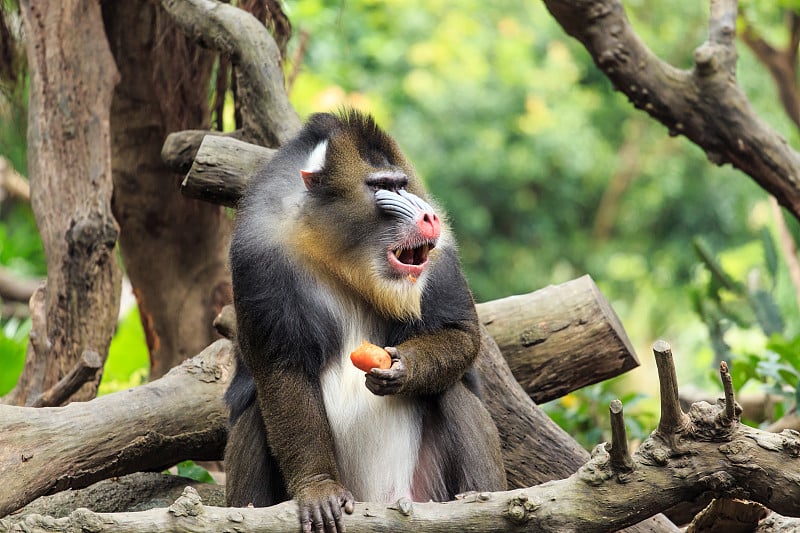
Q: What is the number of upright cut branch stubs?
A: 3